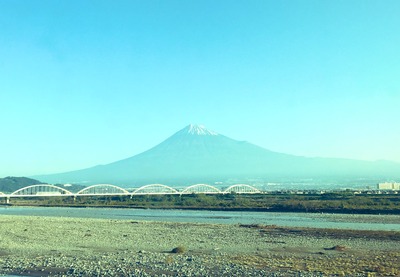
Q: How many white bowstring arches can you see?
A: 5